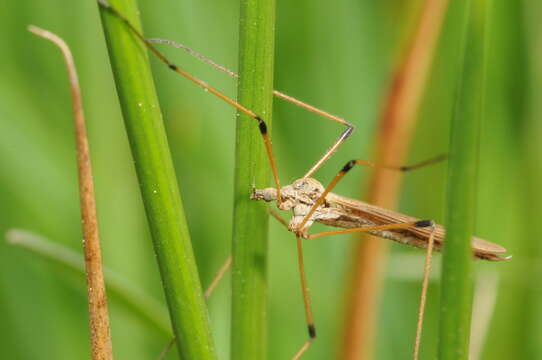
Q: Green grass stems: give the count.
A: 3